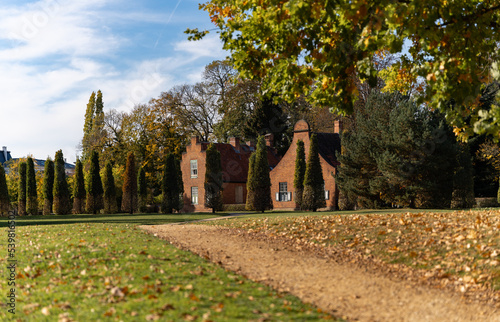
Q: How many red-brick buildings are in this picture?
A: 2